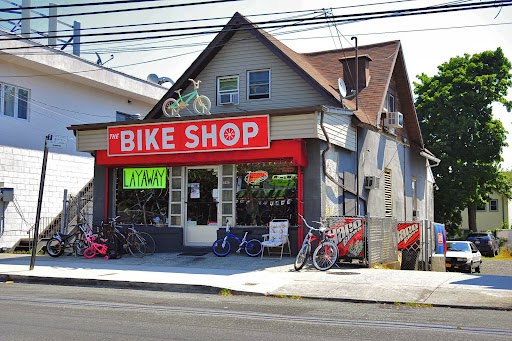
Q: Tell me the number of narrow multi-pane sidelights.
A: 2